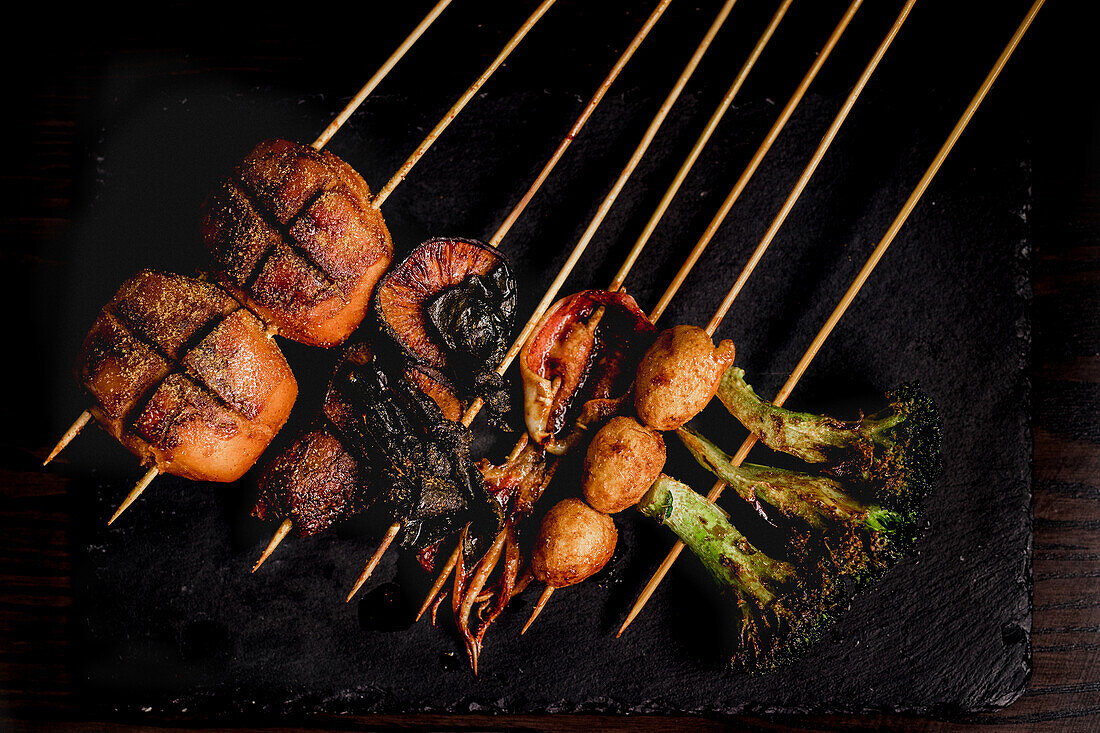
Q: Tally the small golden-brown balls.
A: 3